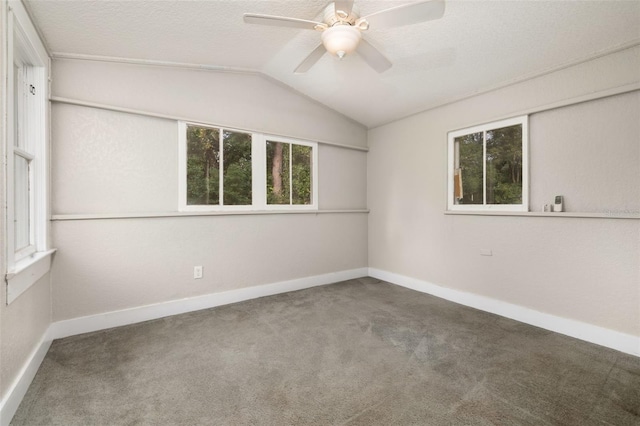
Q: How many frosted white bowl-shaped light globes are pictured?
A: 1